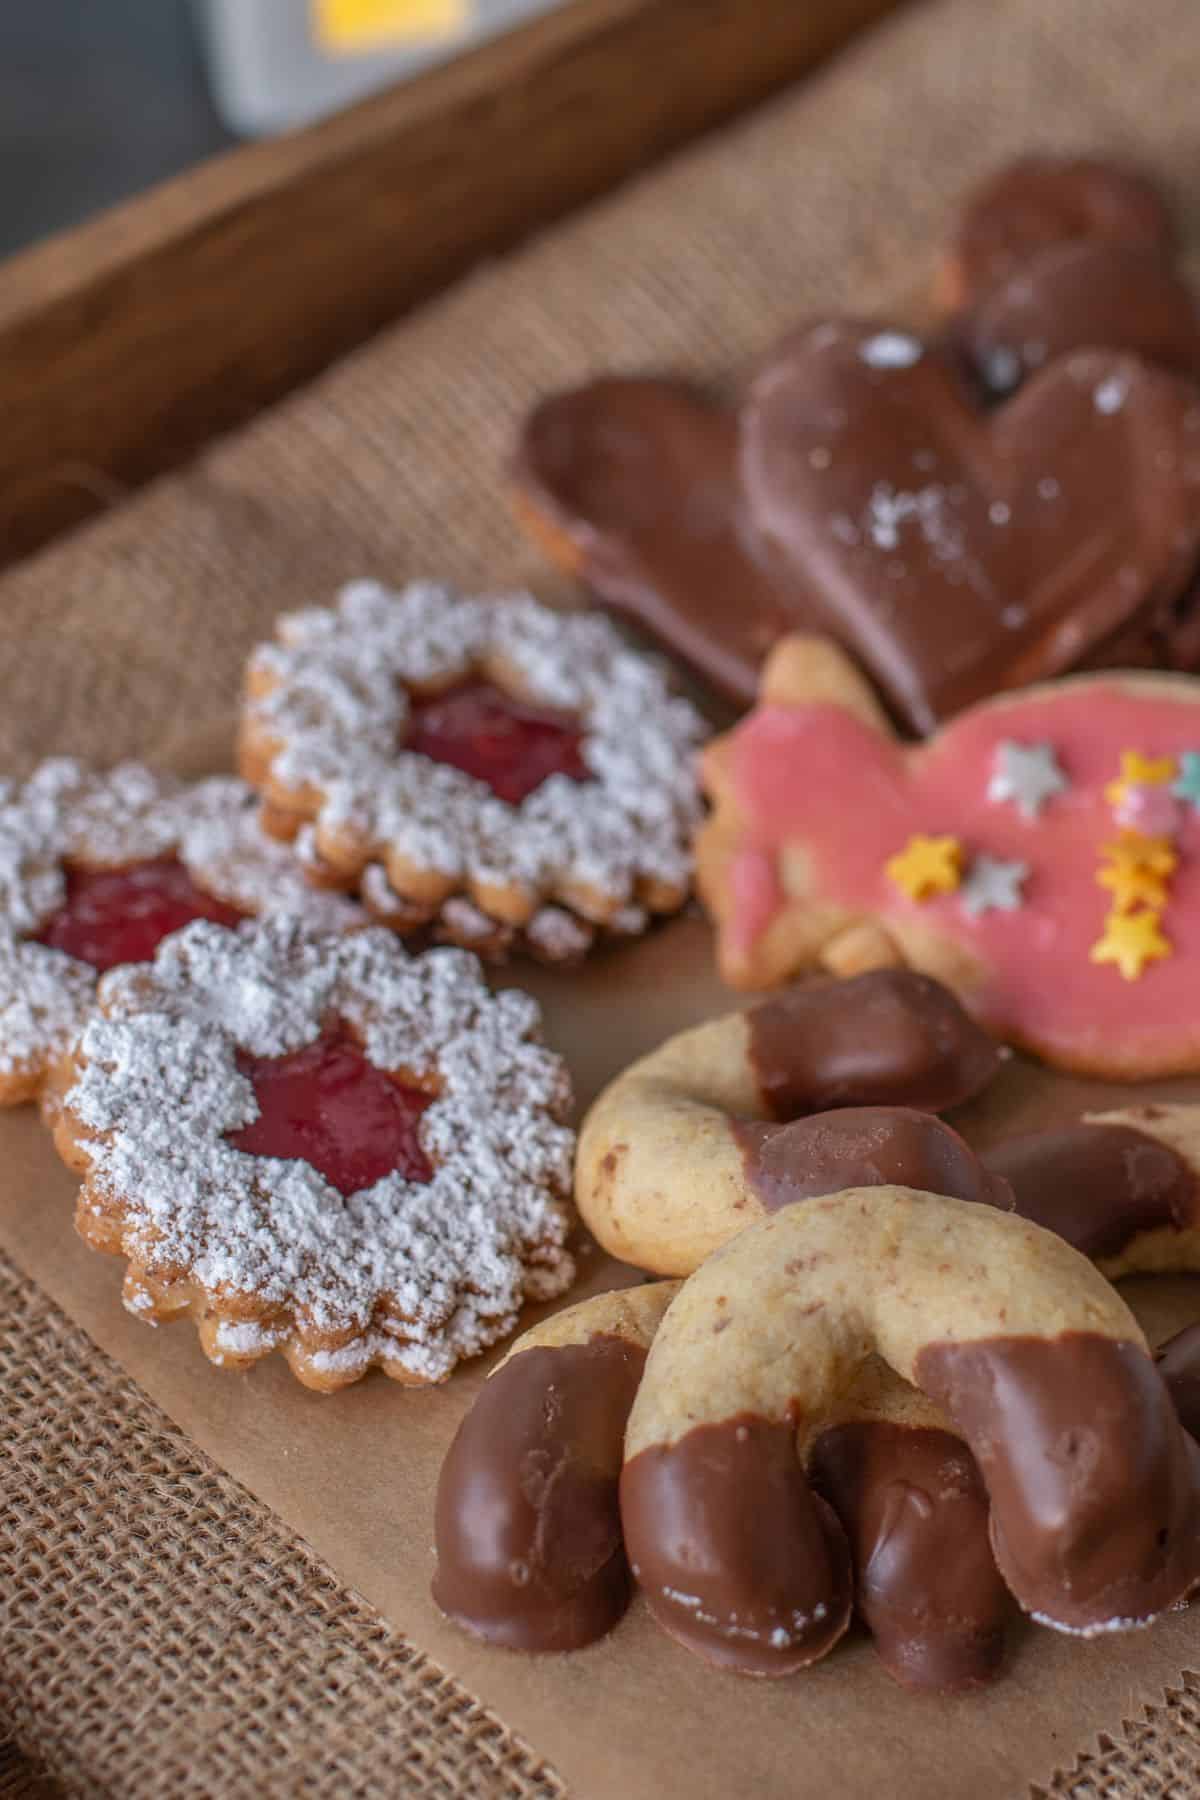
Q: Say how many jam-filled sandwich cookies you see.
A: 3